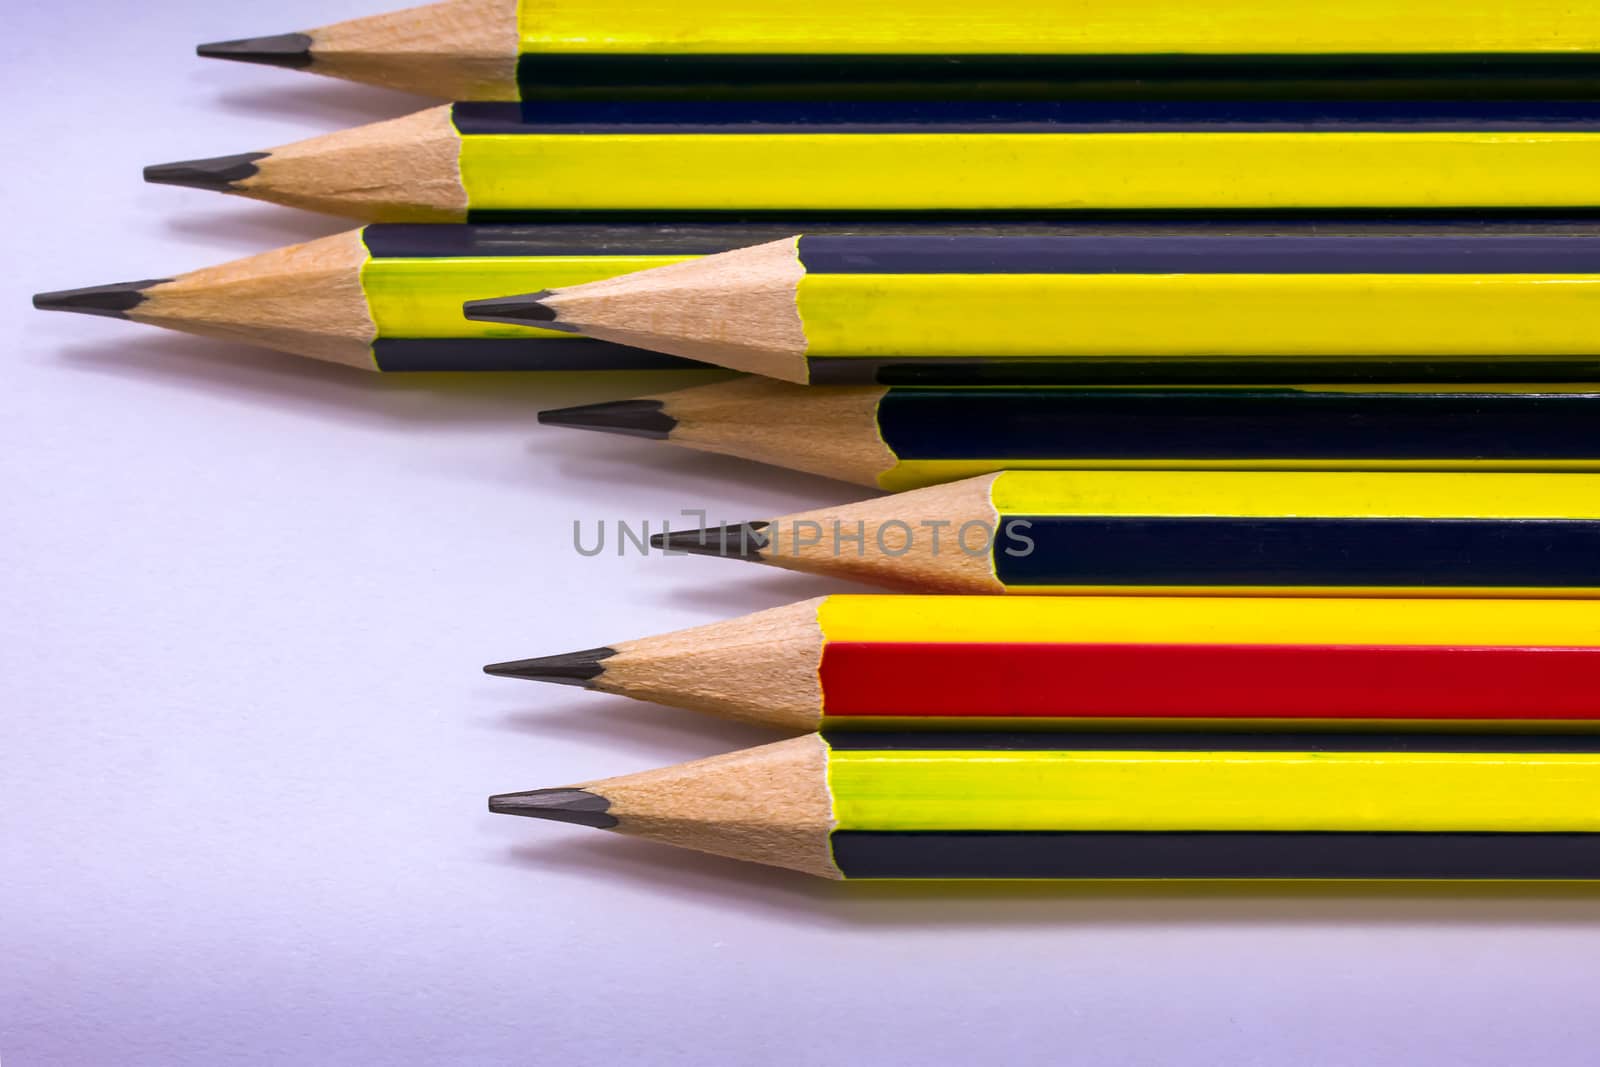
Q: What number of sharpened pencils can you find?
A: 8